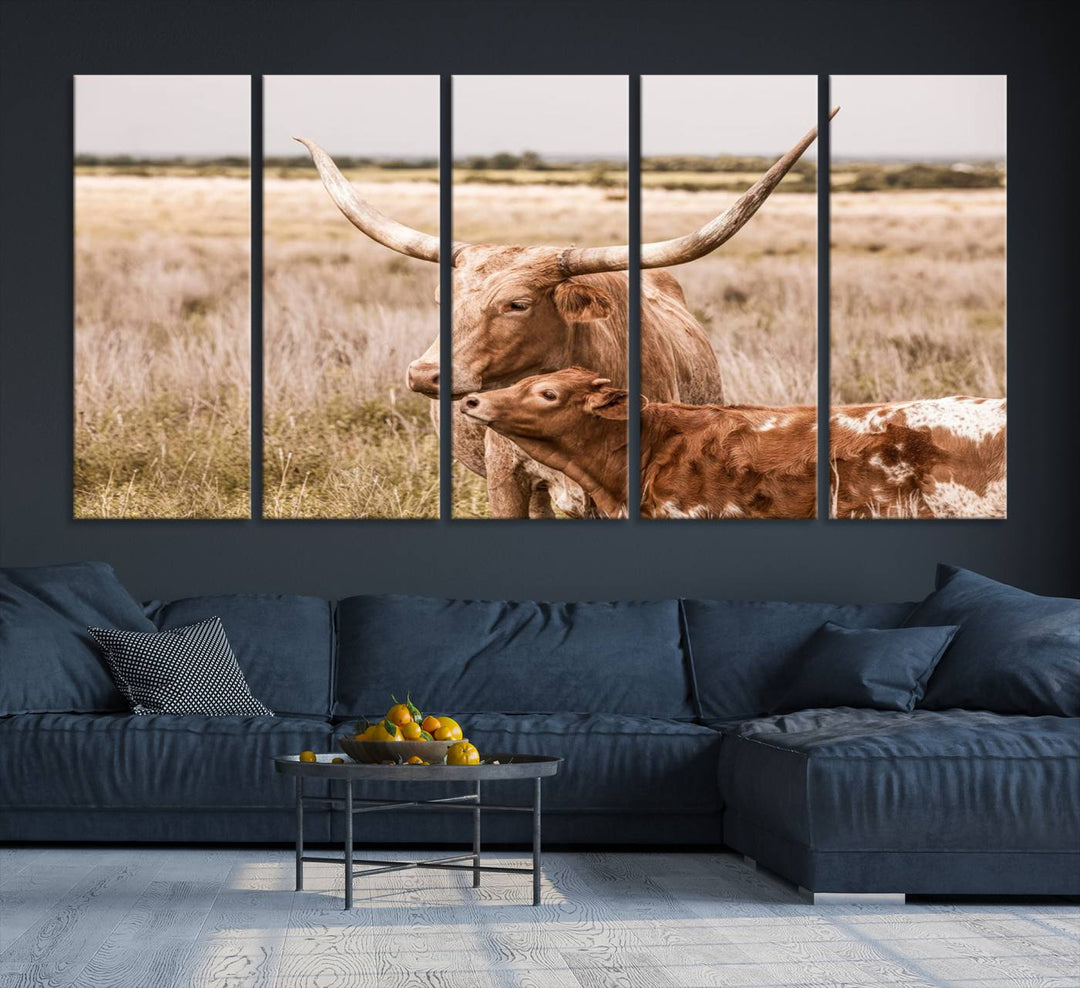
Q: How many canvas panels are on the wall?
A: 5